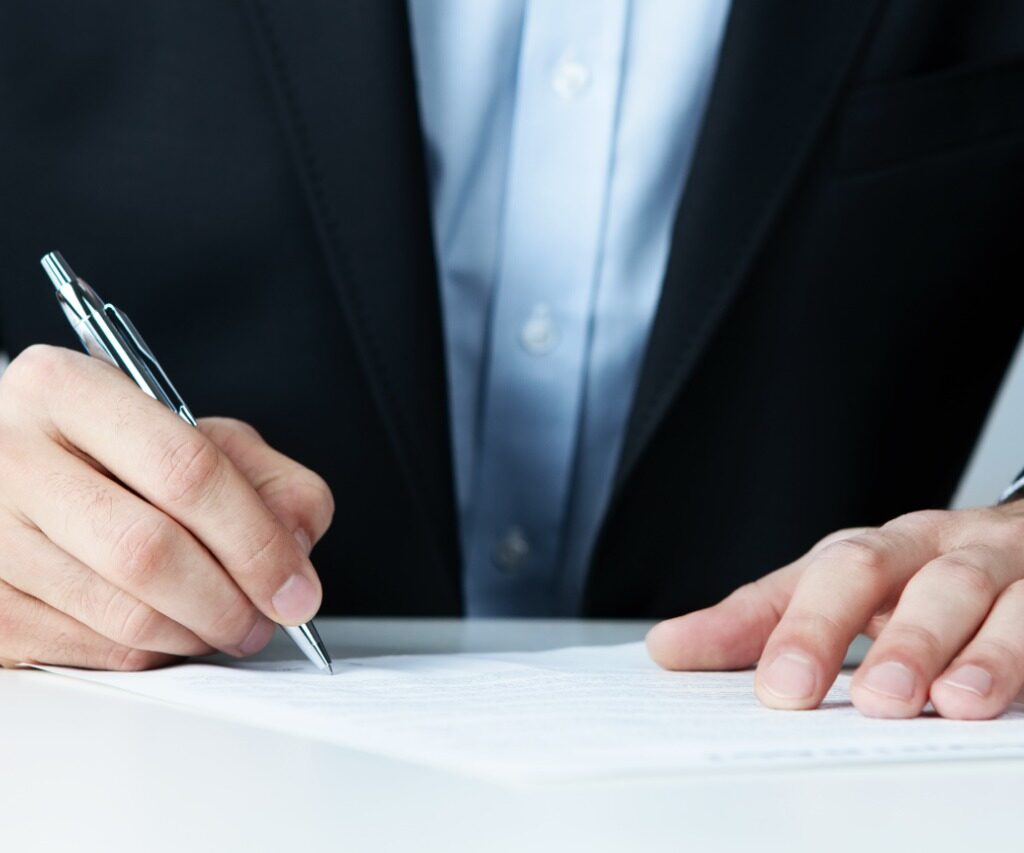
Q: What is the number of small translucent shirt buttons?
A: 3